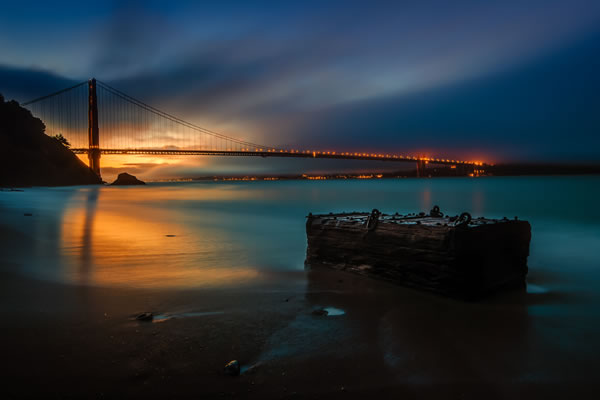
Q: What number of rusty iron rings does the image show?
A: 3